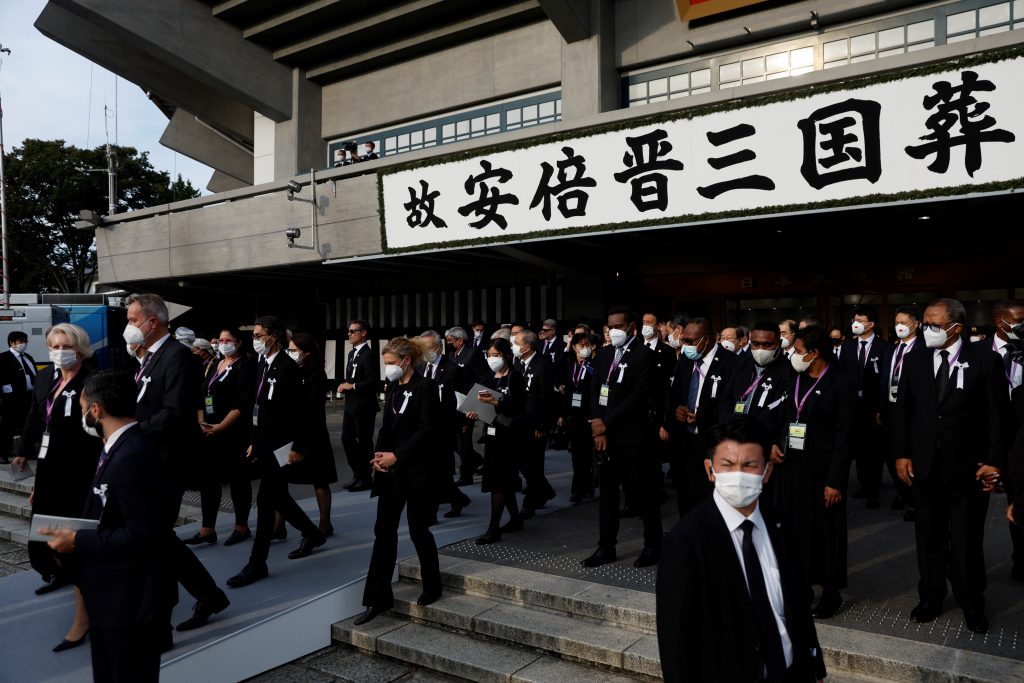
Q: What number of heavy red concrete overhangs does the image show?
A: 0